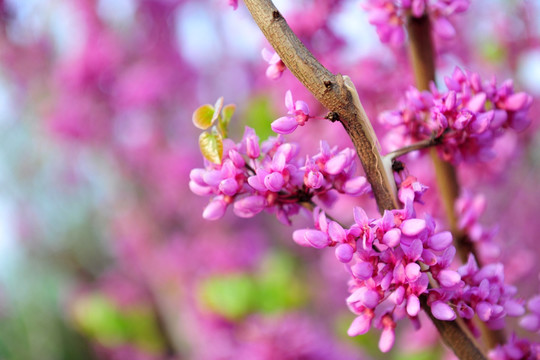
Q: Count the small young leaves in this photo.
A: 3